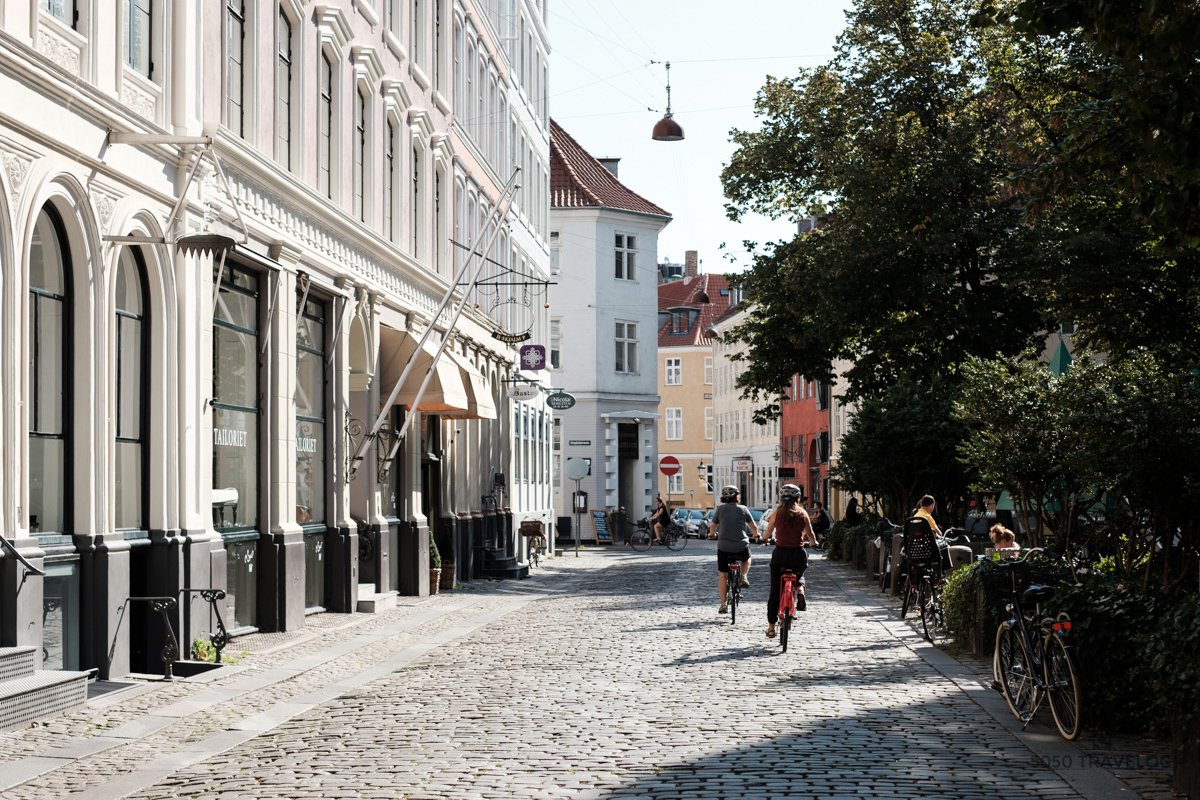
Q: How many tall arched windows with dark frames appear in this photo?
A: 2